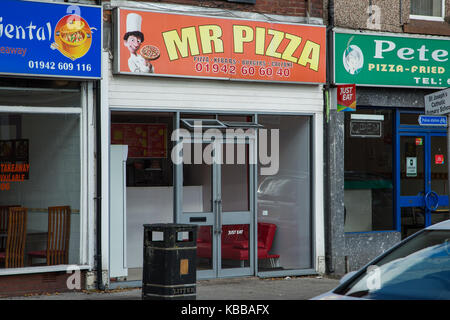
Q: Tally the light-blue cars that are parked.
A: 1